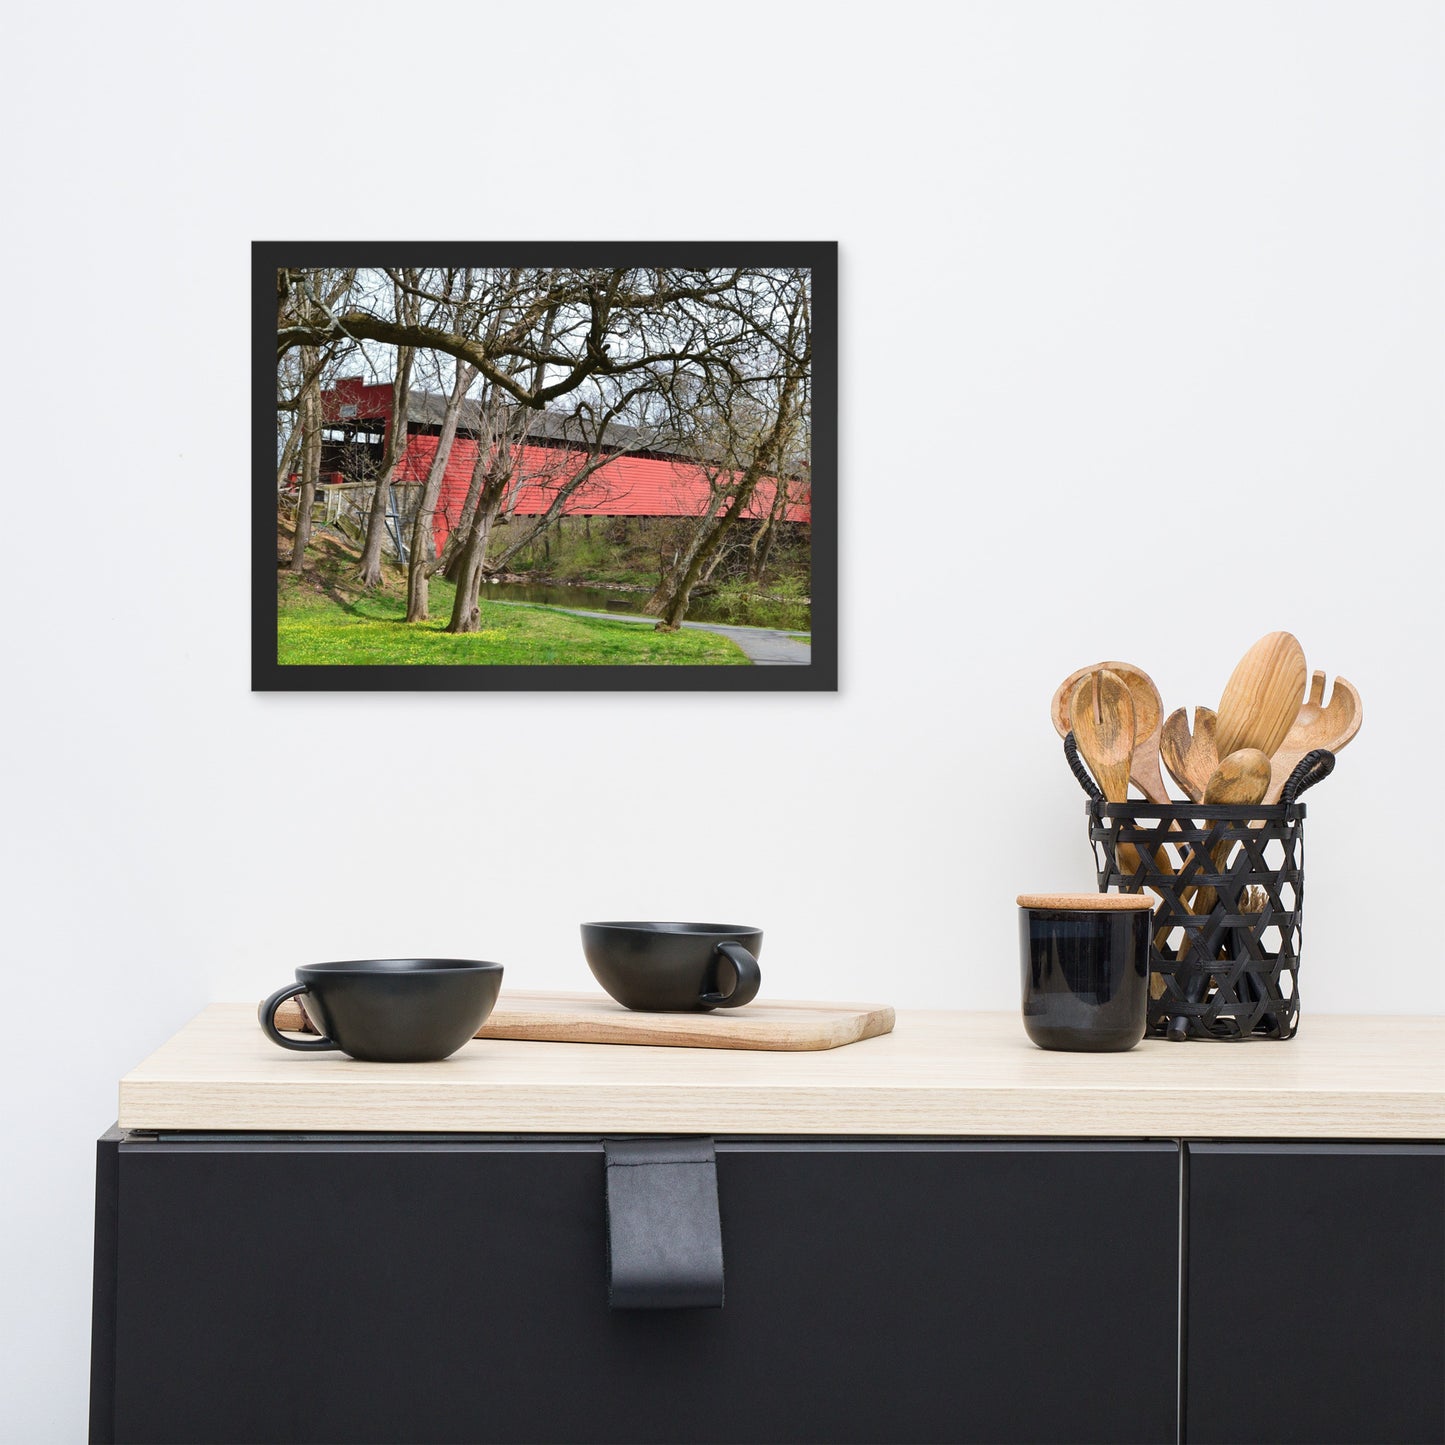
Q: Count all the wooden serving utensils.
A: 6